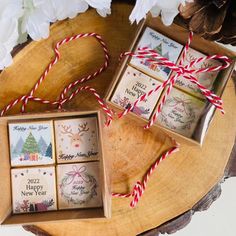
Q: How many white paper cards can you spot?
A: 8